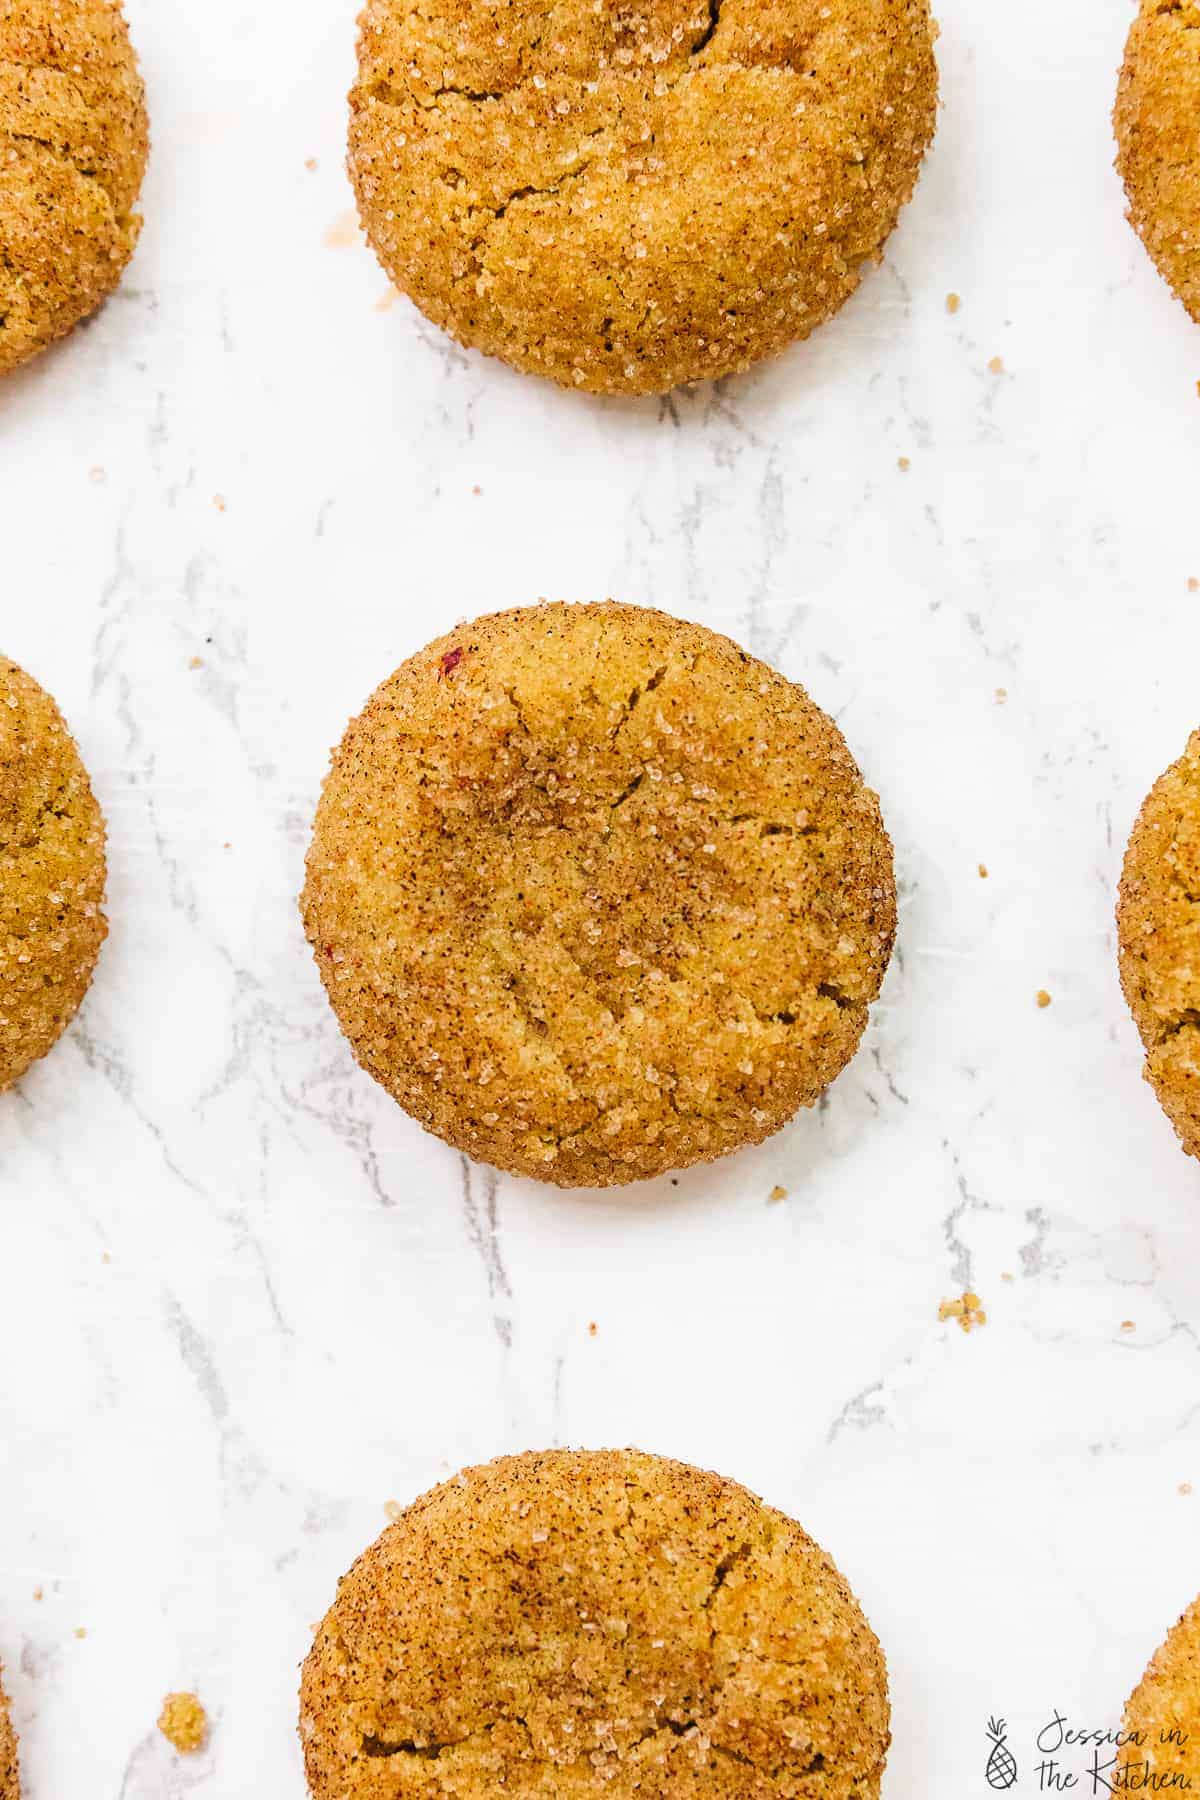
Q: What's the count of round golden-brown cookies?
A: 9